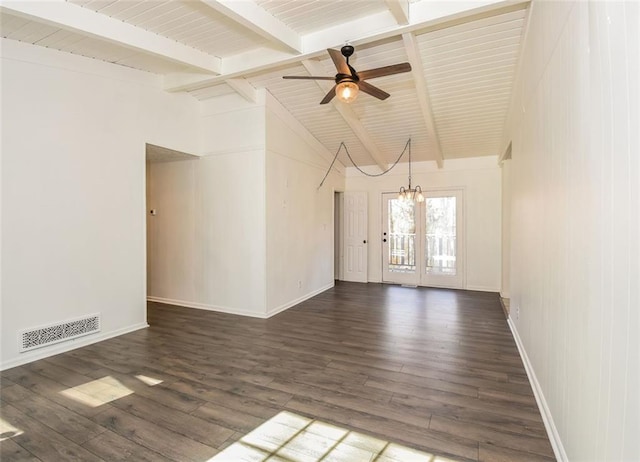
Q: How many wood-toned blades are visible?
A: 5